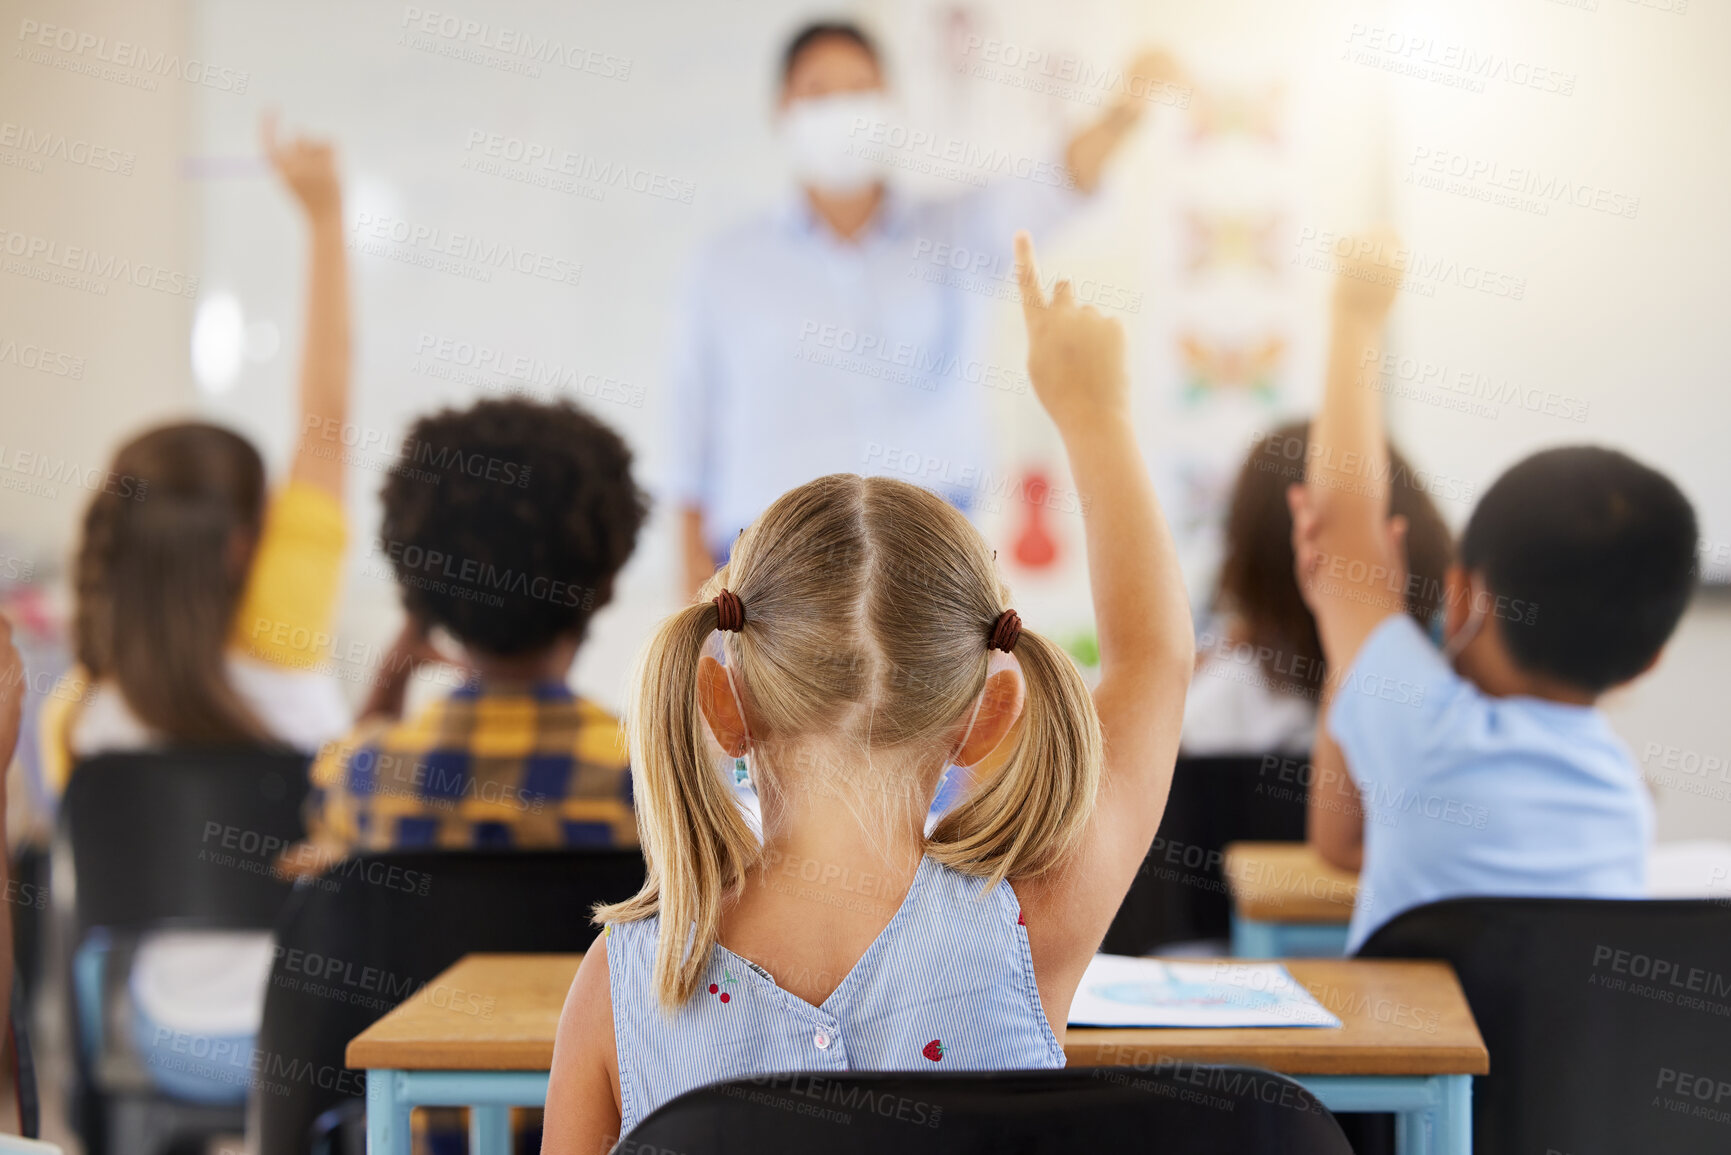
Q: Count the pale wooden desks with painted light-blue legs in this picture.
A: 2